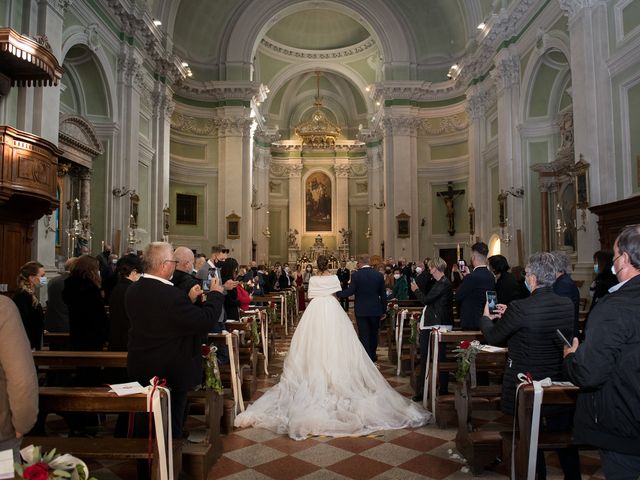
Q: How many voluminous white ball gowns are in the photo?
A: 1